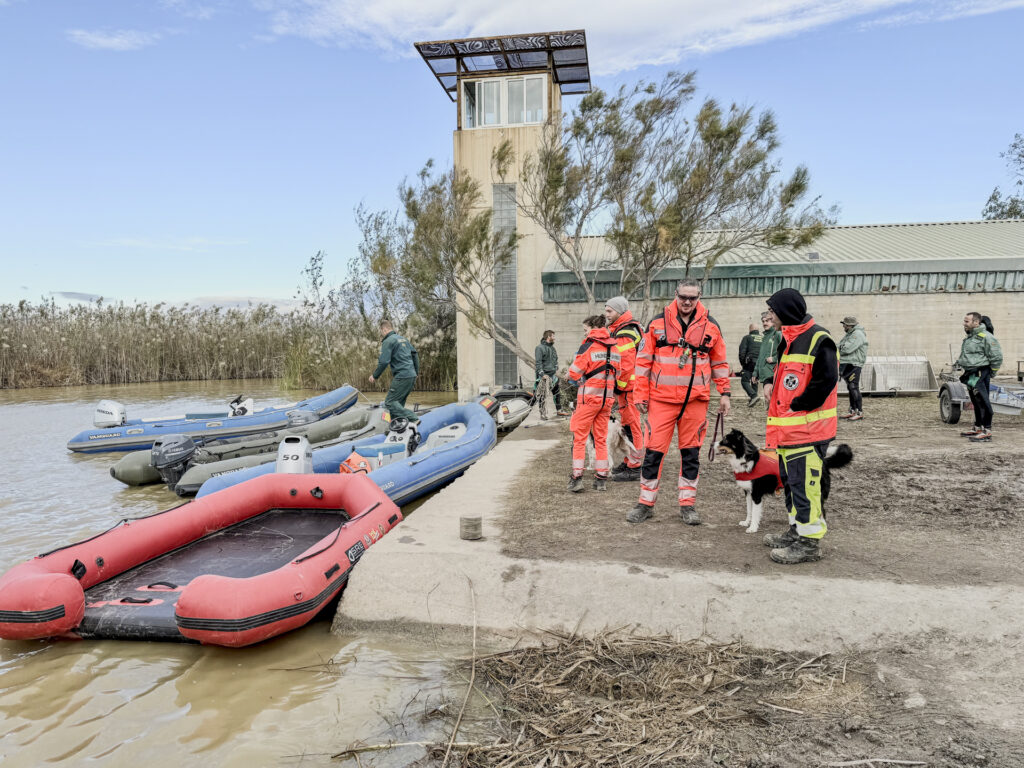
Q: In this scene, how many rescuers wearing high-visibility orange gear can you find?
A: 4